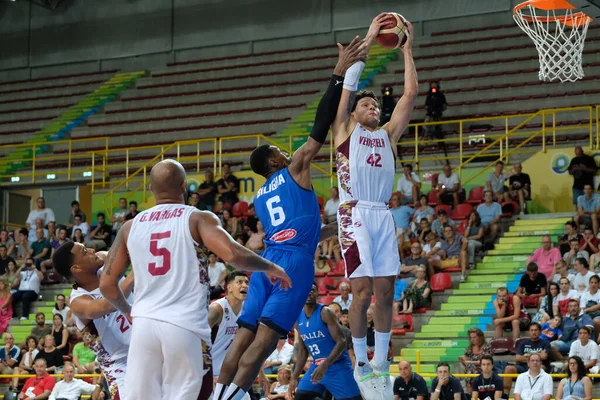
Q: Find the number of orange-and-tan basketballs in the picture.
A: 1